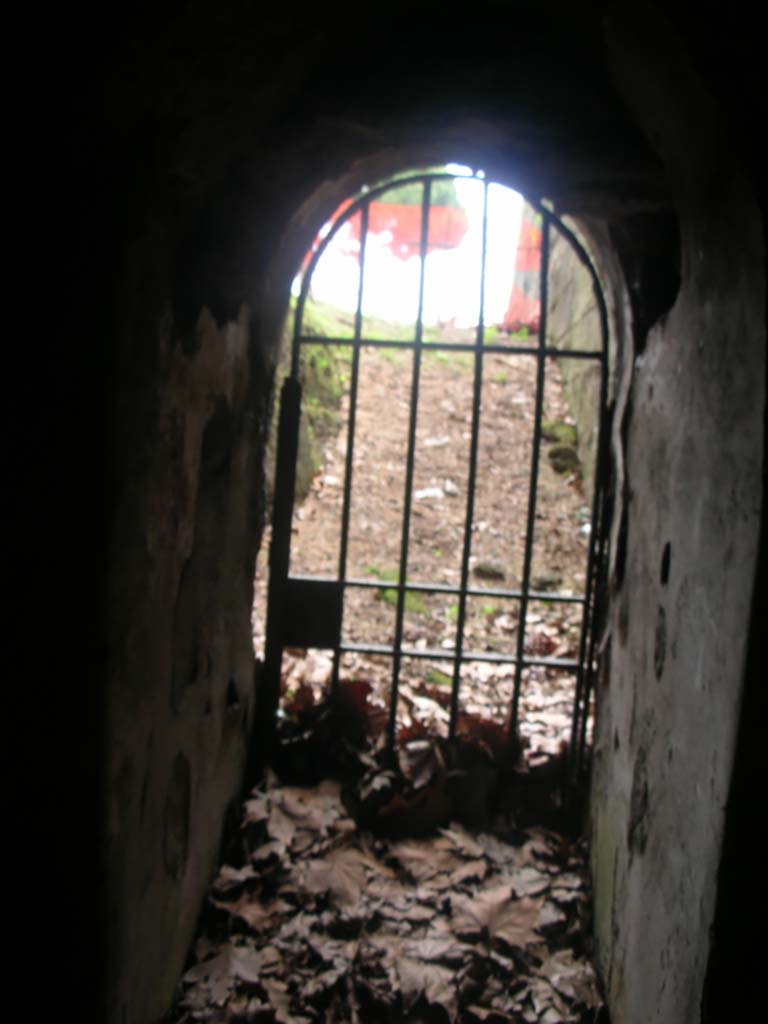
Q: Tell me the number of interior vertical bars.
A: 4